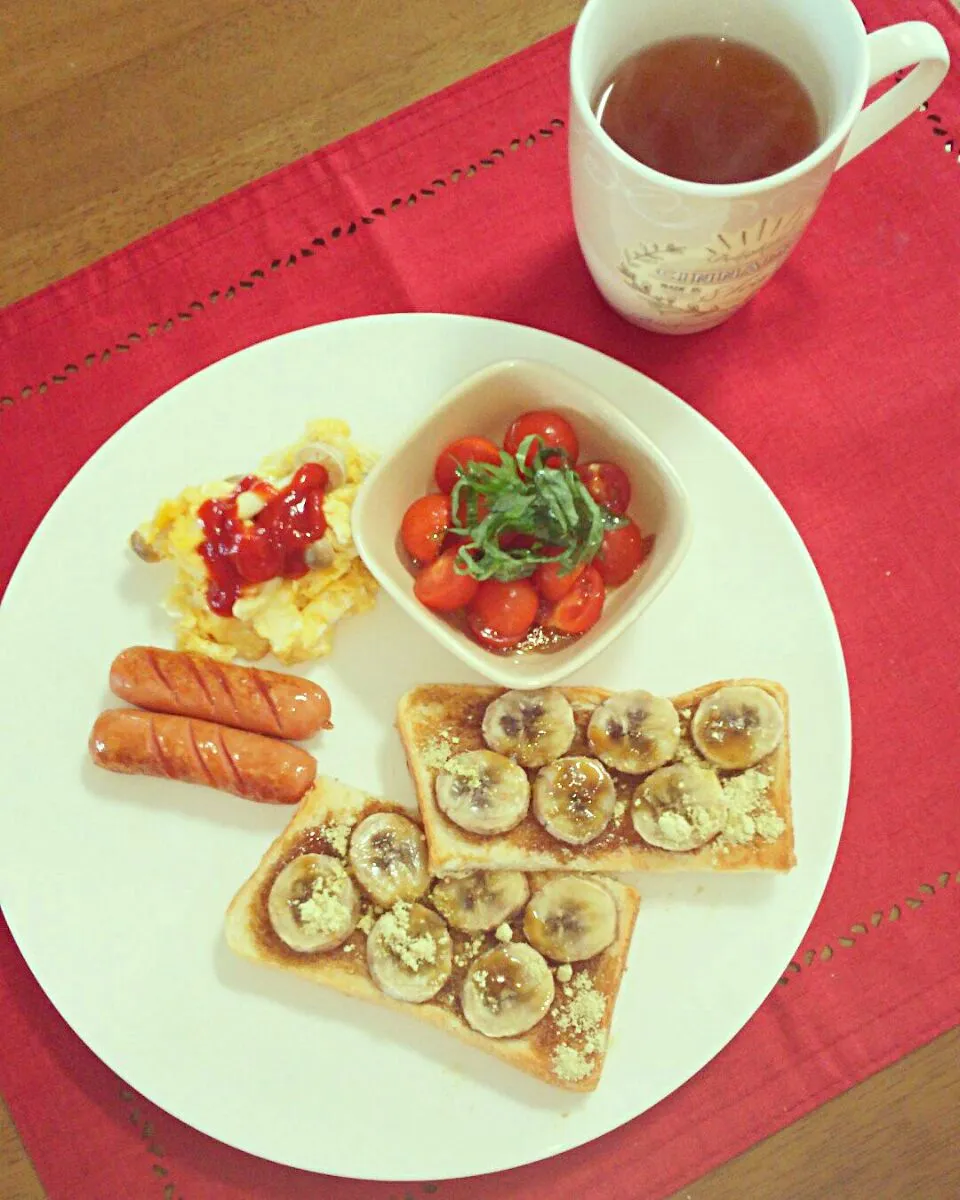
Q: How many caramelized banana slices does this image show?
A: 12